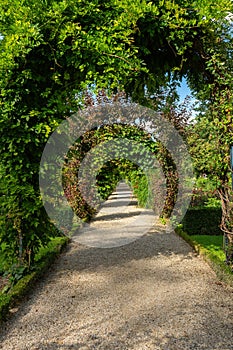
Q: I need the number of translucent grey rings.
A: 2